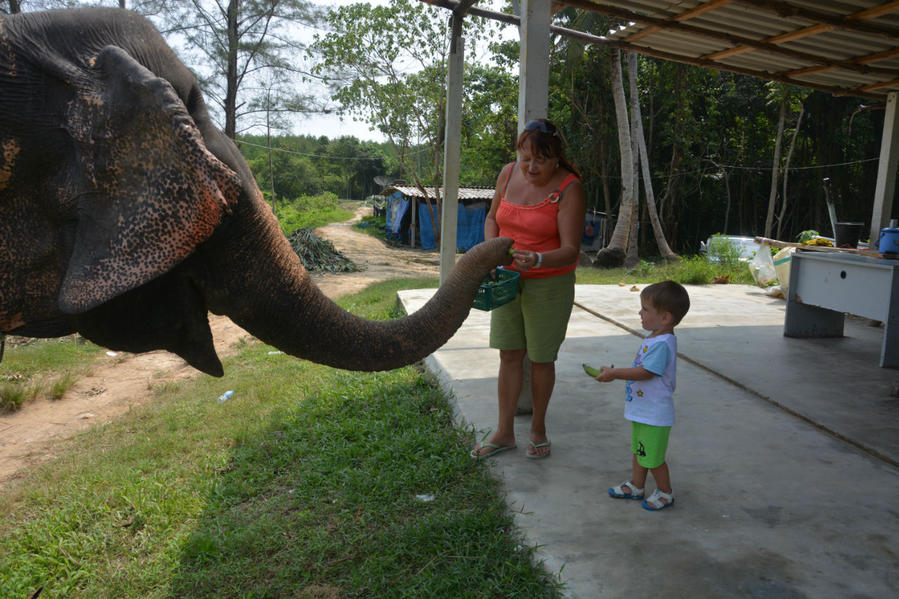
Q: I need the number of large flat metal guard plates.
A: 0